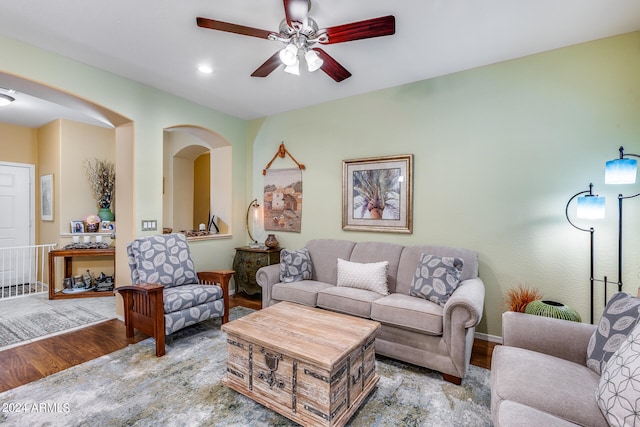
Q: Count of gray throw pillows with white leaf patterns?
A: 3